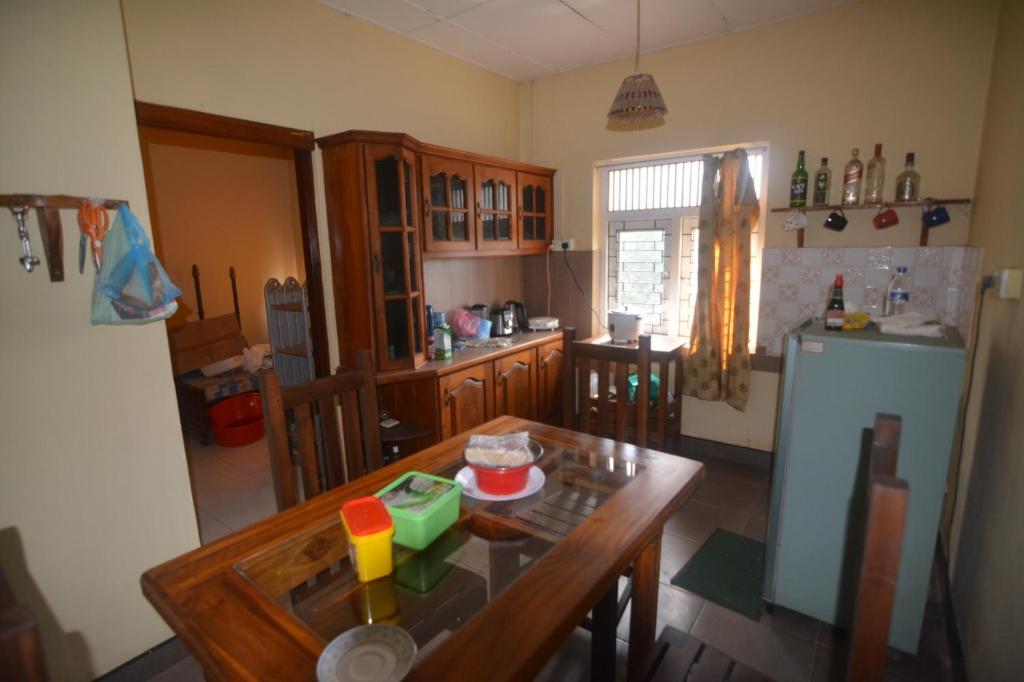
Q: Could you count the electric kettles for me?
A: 1